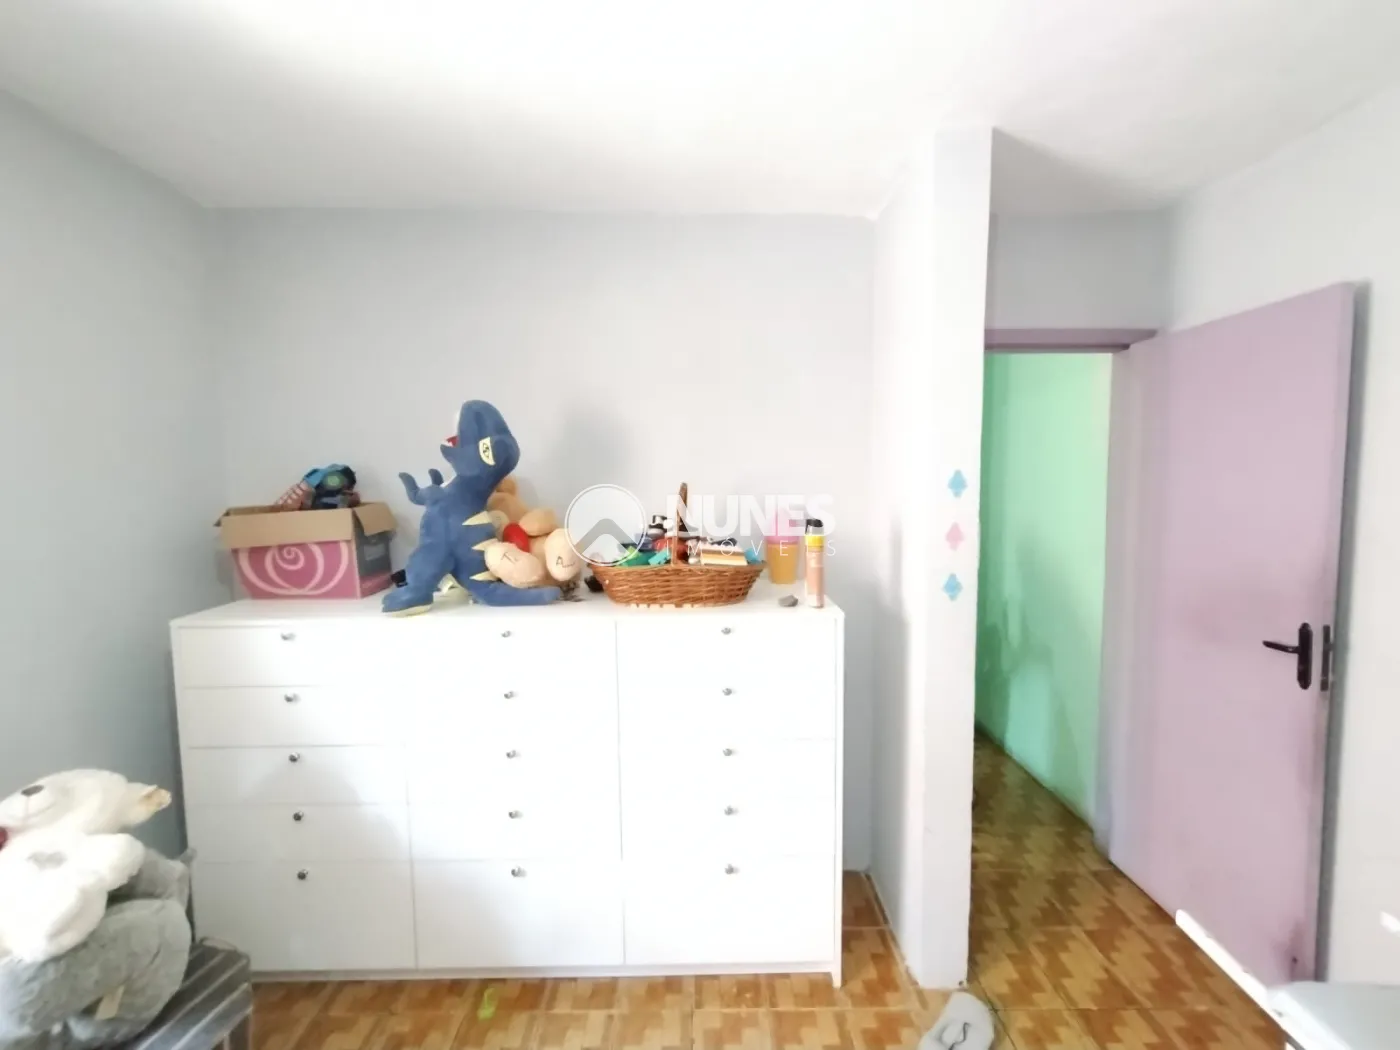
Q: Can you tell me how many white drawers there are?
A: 15